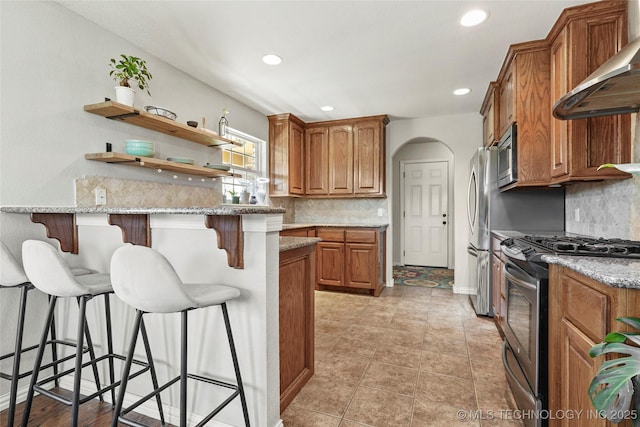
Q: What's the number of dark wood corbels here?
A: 3